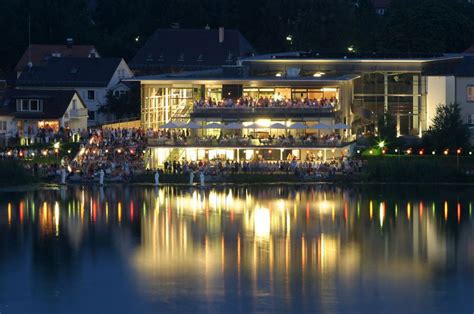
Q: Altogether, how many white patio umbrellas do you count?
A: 9